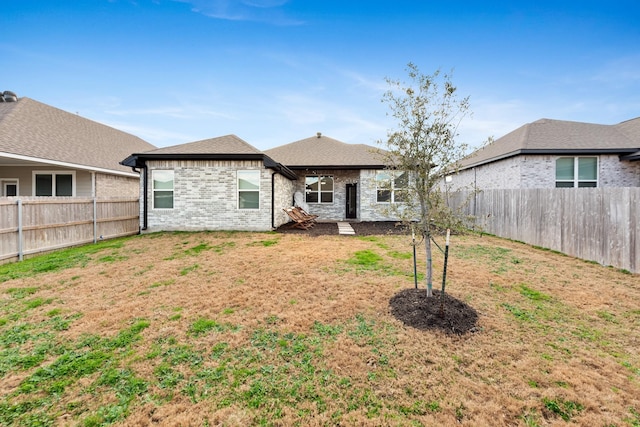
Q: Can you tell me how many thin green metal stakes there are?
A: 2